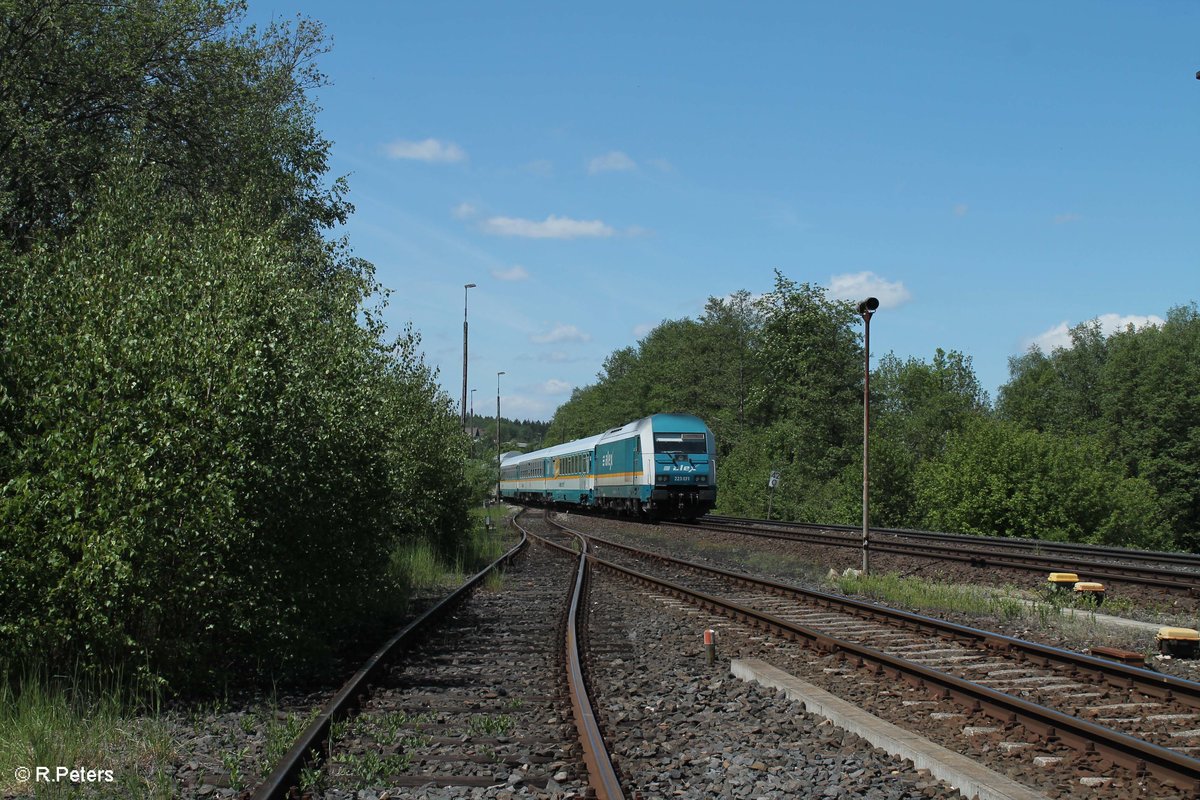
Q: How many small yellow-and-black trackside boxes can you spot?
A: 3